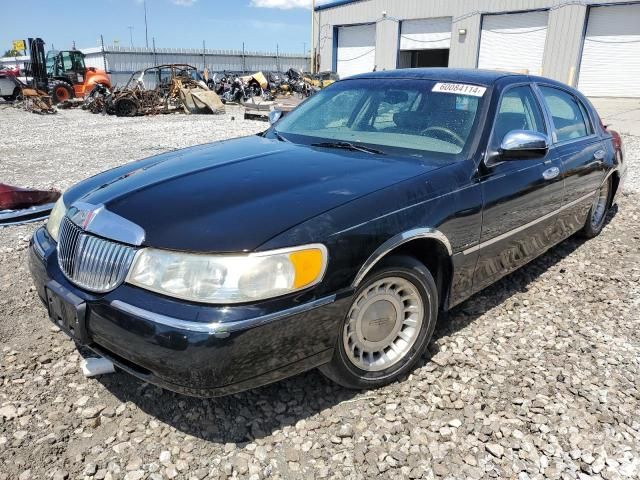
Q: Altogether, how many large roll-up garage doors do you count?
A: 4